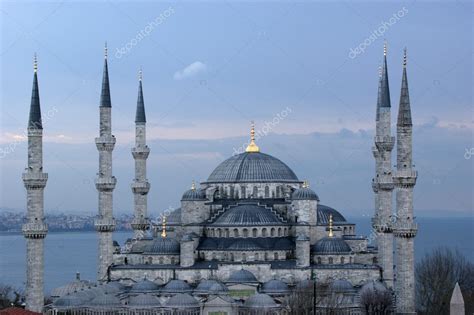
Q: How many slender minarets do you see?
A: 6